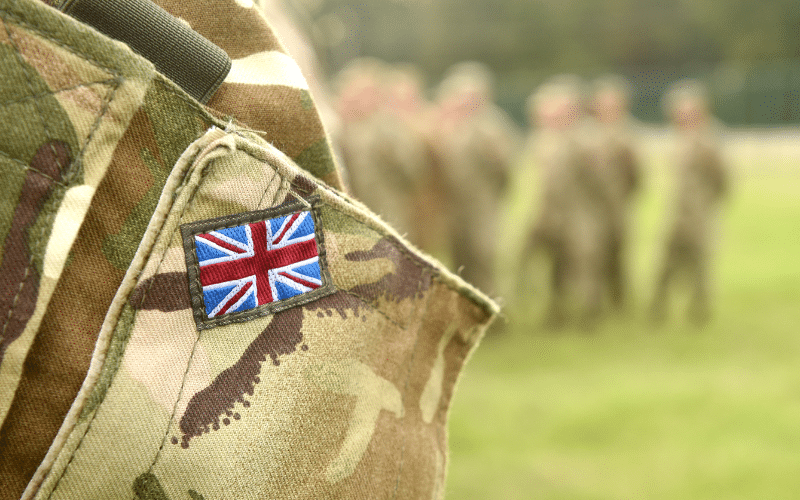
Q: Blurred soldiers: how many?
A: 6